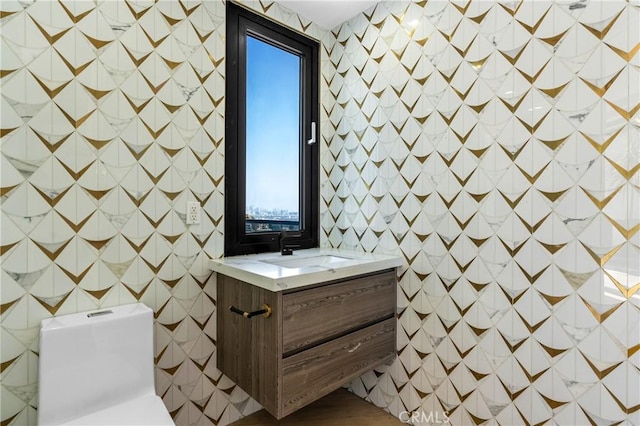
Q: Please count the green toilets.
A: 0